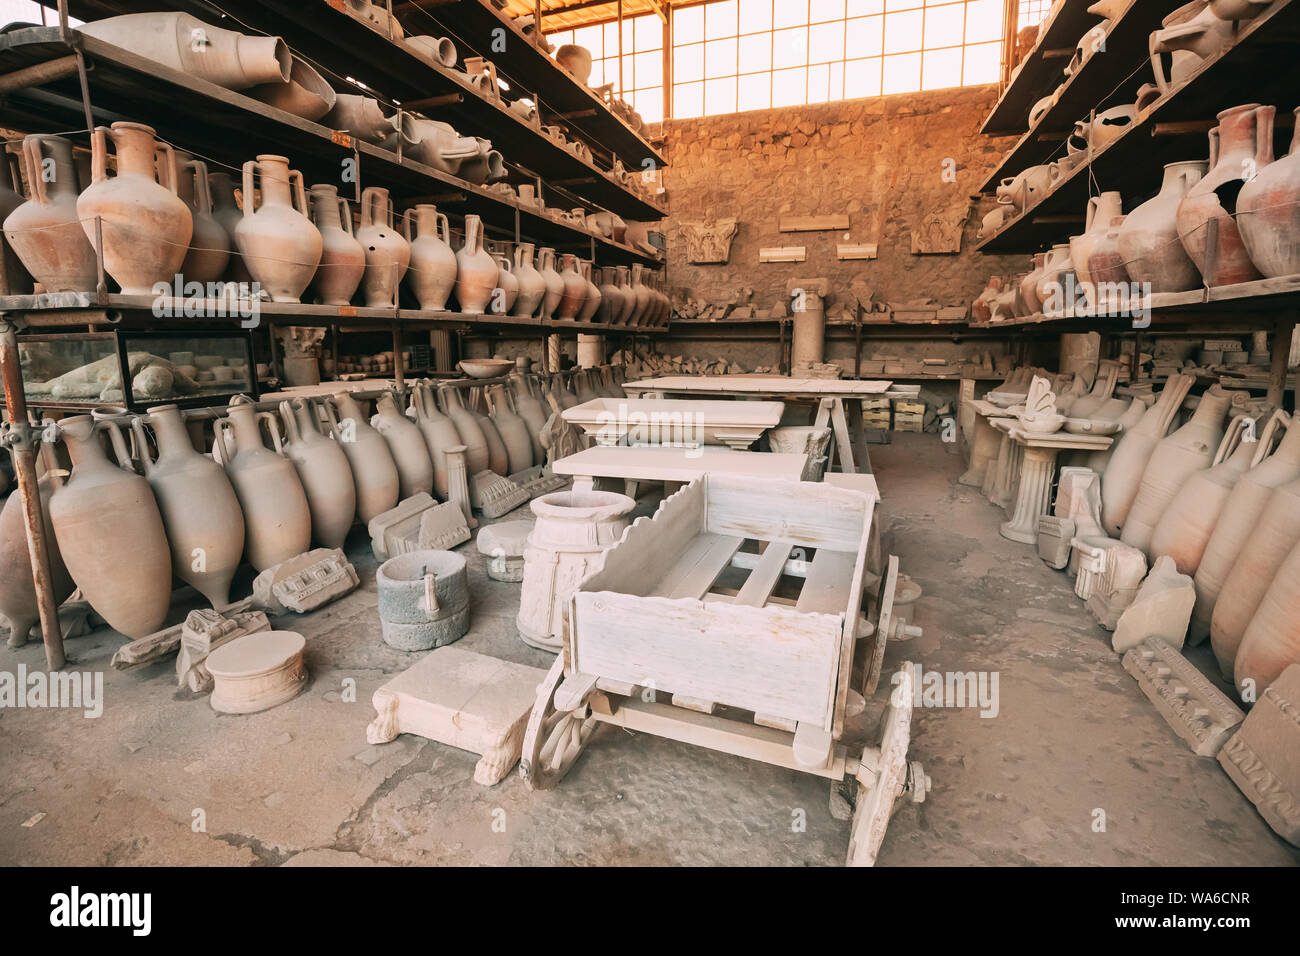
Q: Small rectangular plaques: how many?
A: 3